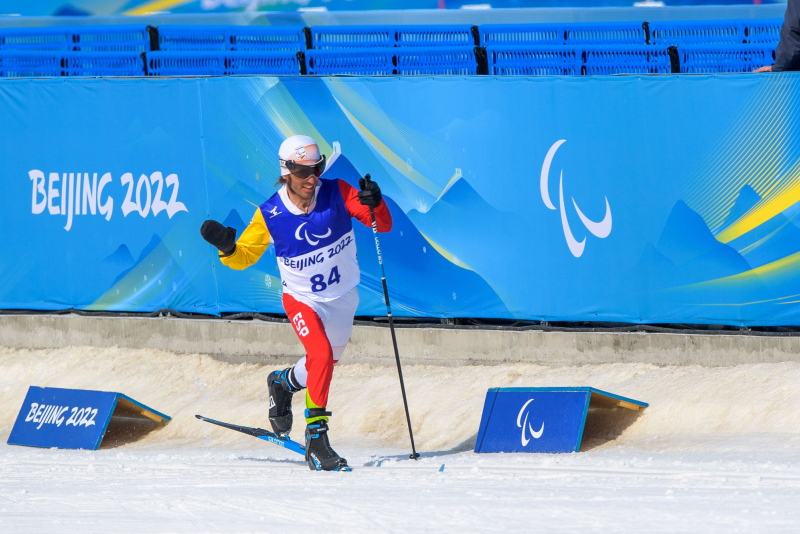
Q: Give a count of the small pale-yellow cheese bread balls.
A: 0